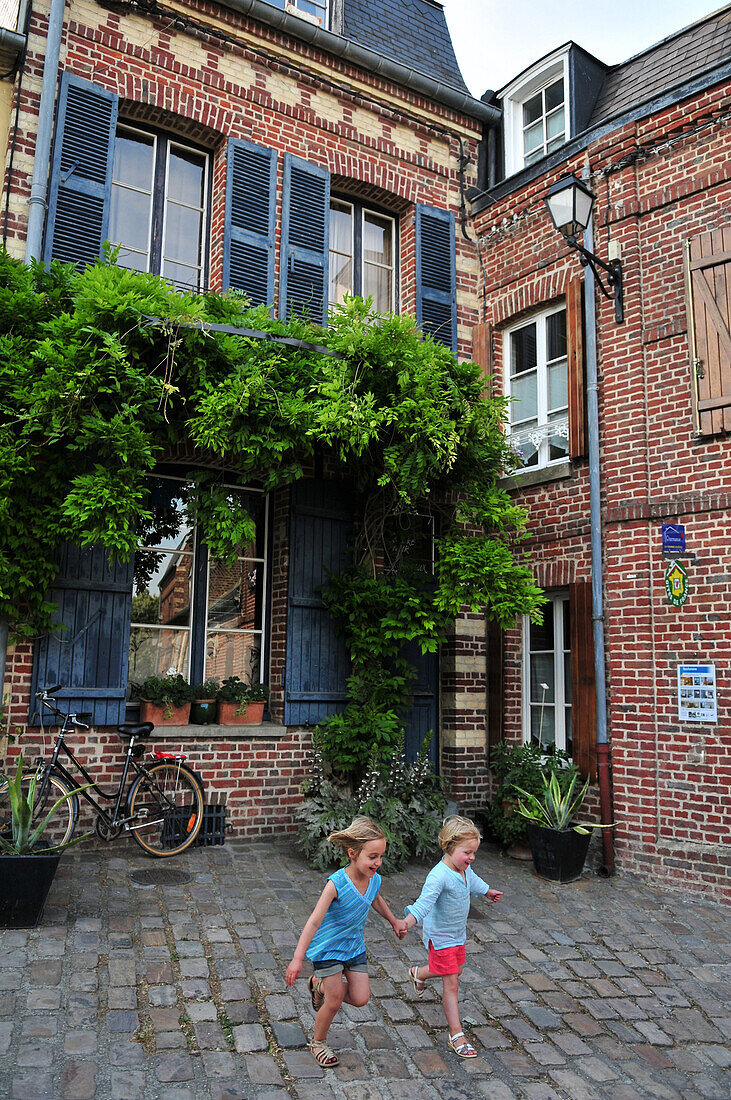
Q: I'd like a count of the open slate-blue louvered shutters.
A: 4